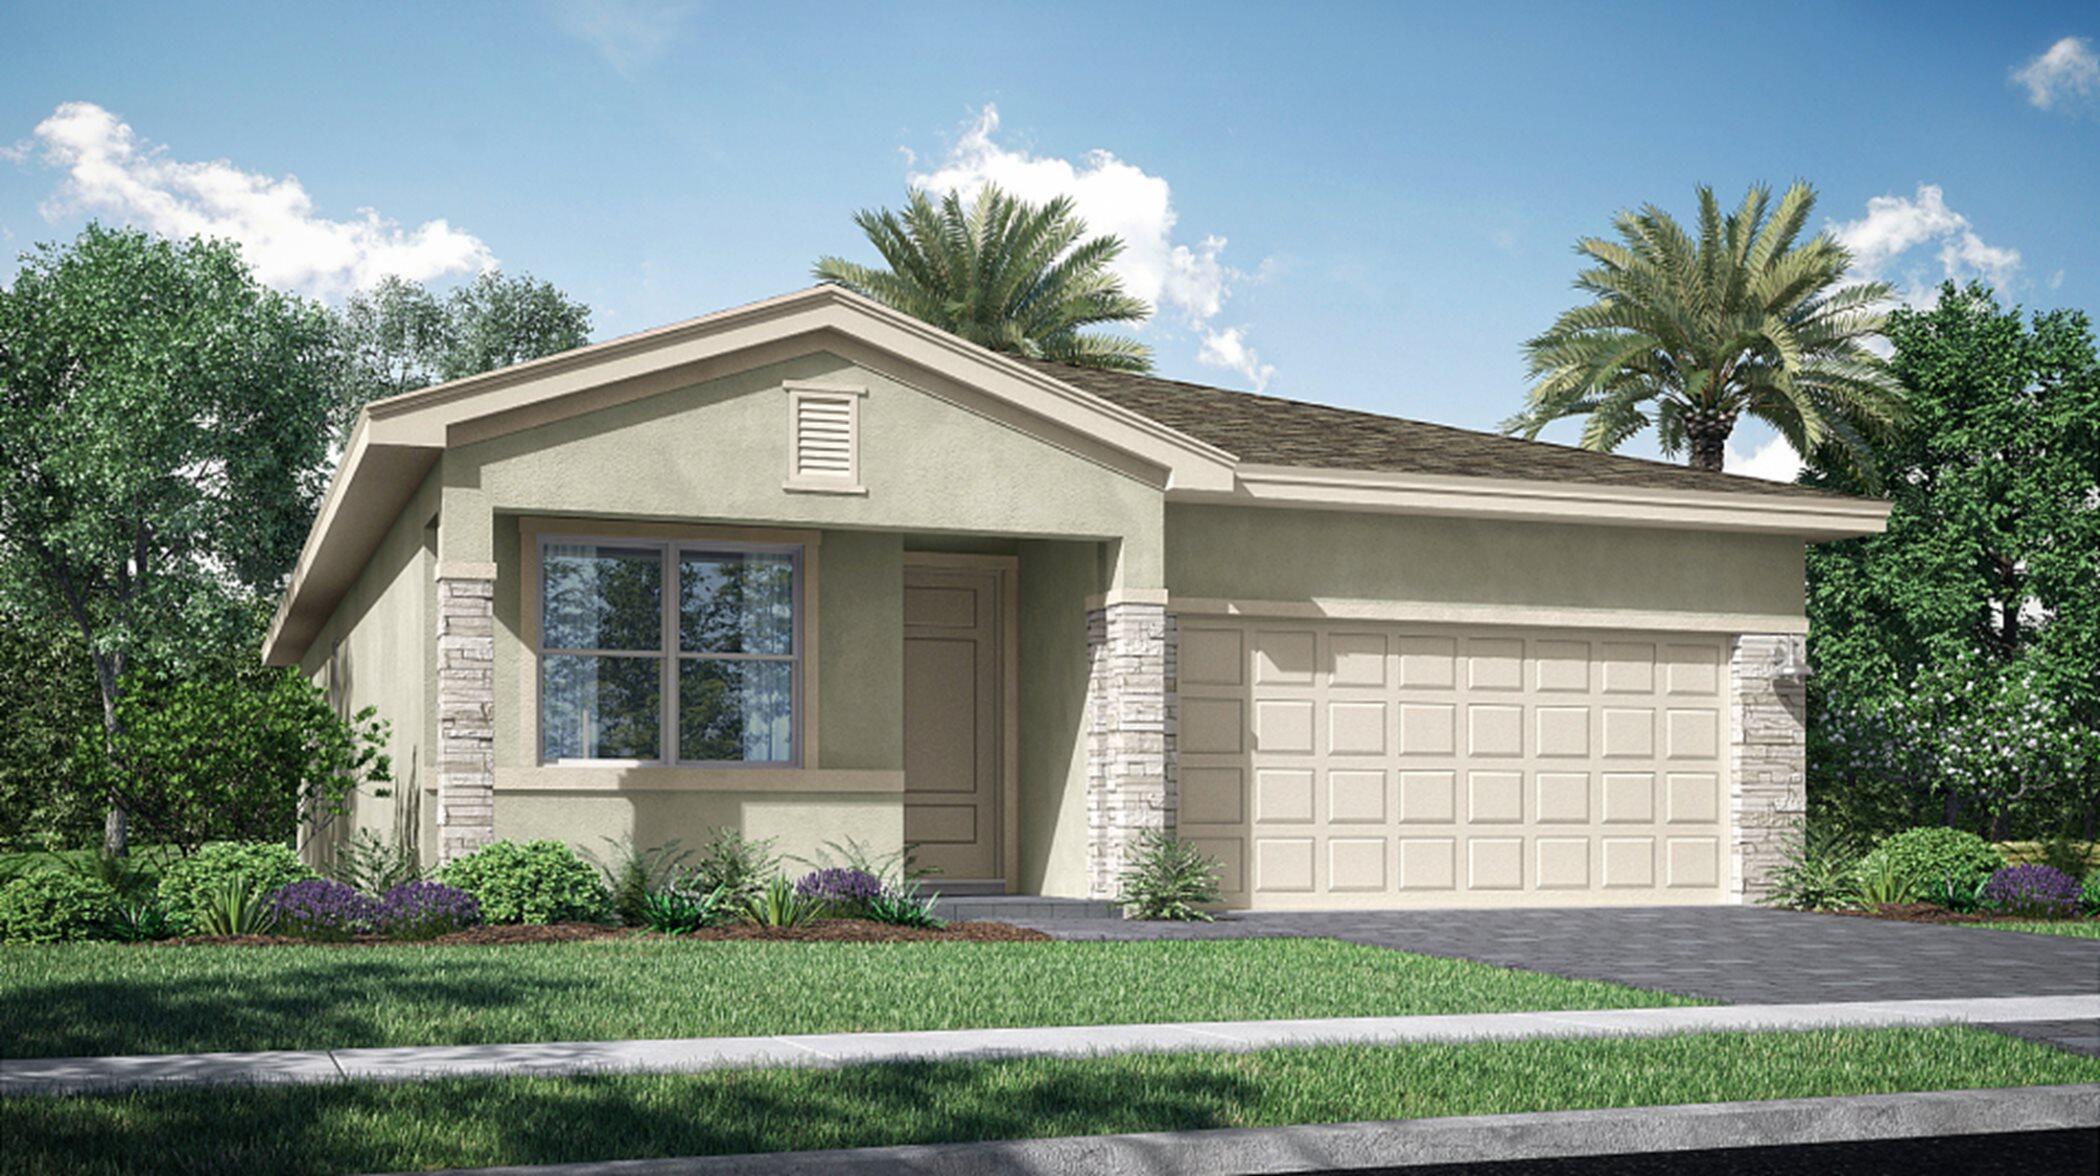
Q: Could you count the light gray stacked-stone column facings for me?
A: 3